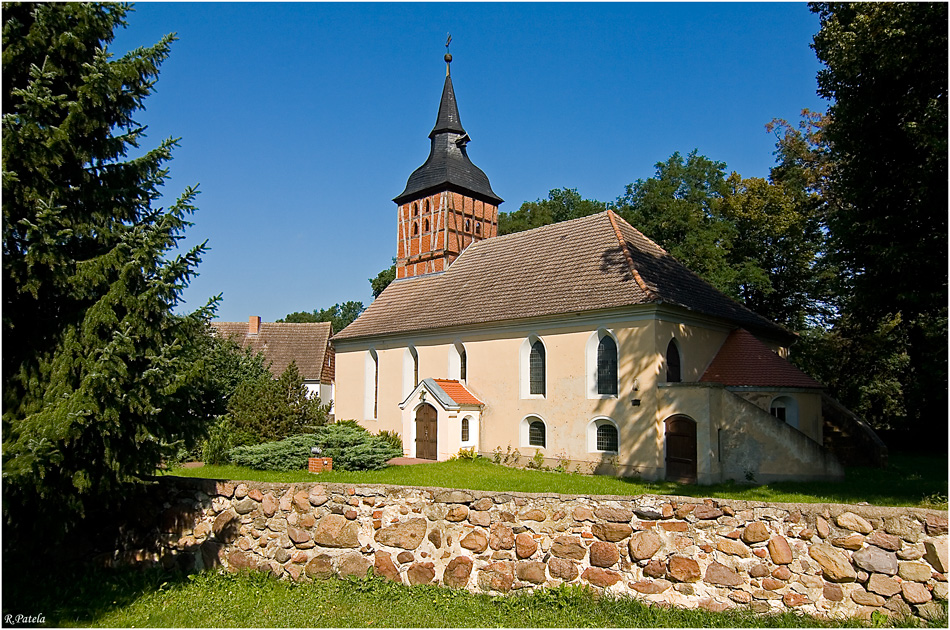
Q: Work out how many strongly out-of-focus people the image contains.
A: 0